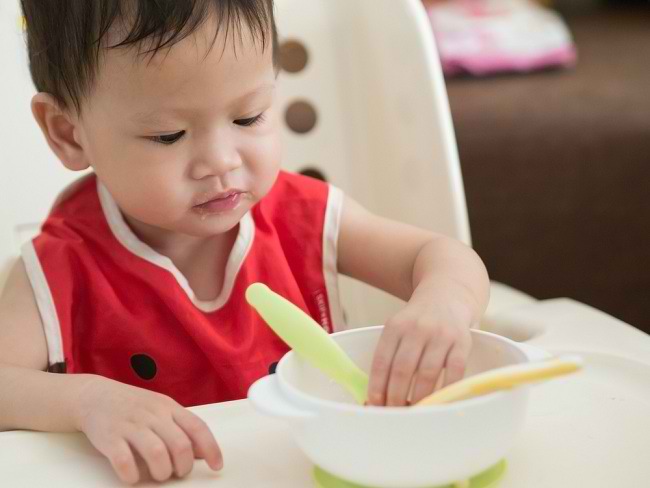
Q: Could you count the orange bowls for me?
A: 0